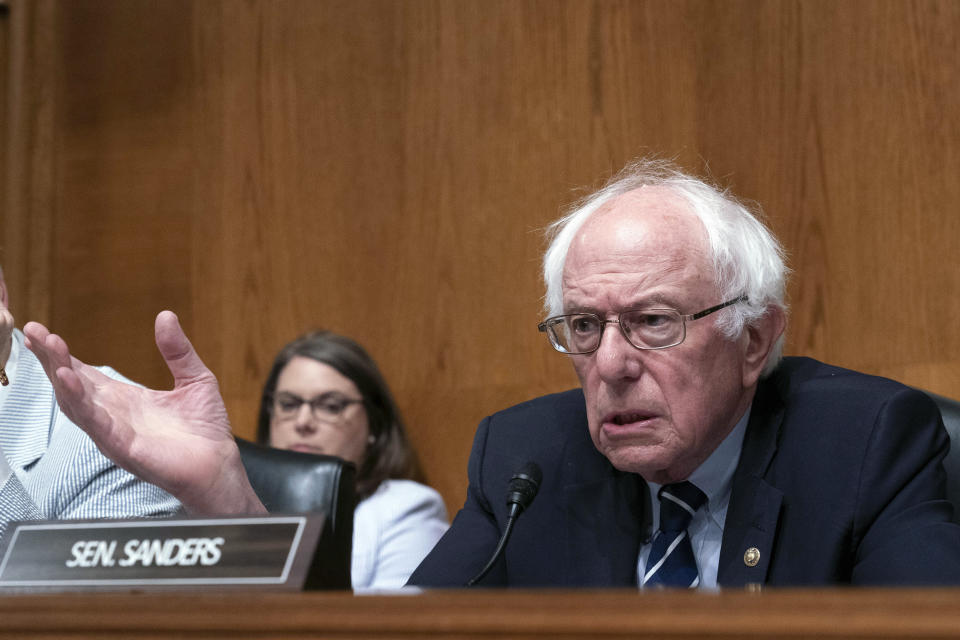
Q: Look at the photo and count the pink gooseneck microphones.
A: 0